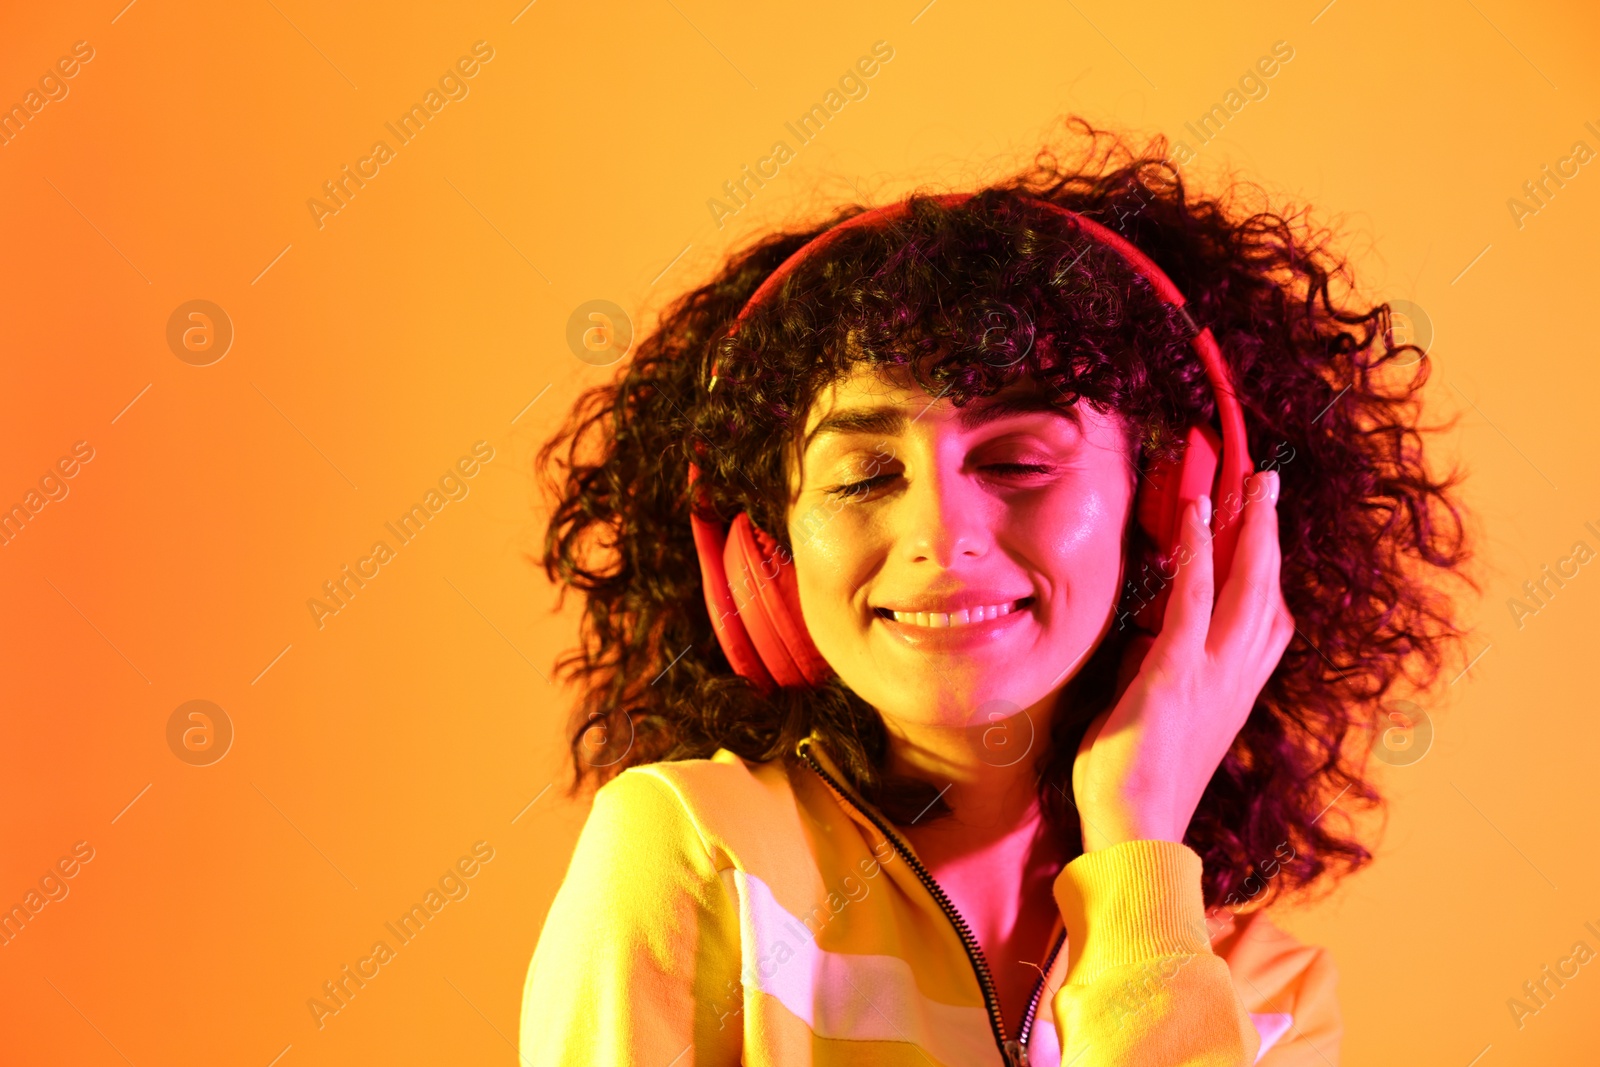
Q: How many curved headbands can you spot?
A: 1